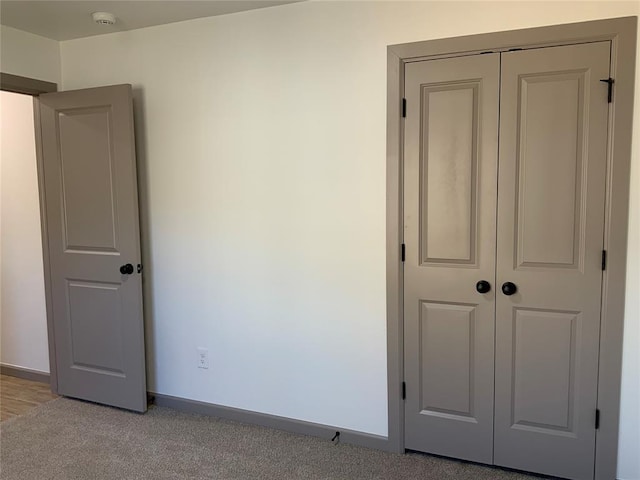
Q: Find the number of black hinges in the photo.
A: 6